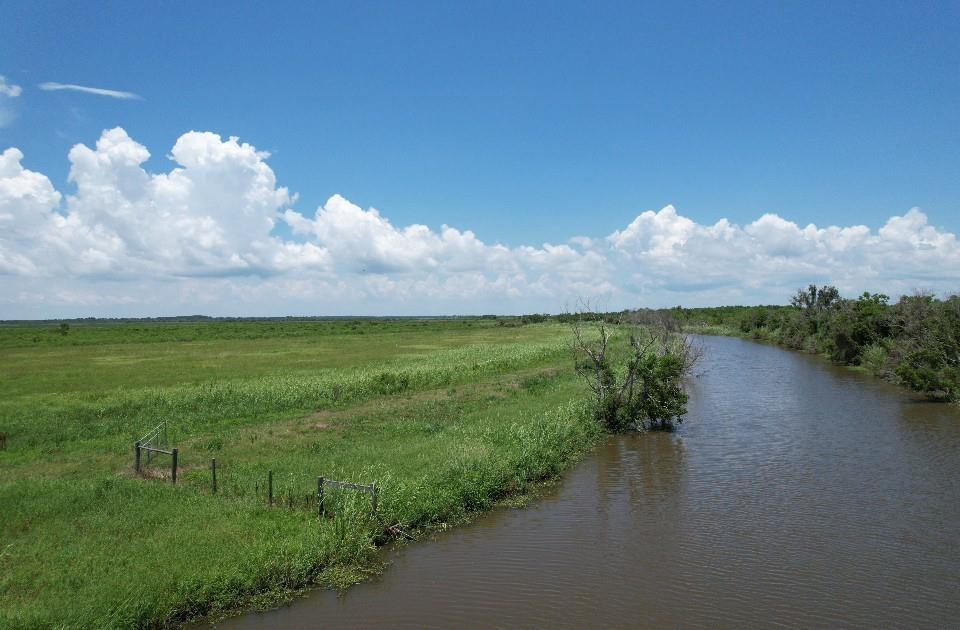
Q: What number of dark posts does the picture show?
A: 6